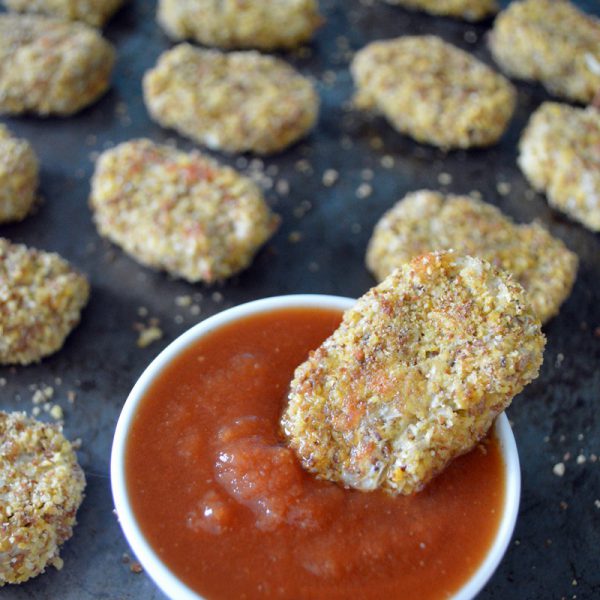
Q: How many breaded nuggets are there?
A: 14